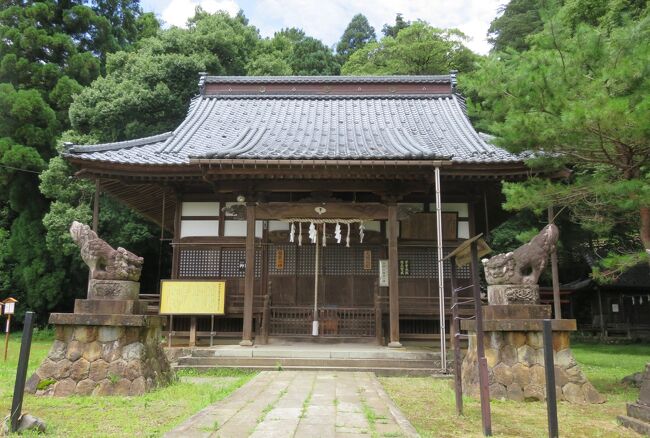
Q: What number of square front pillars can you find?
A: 2